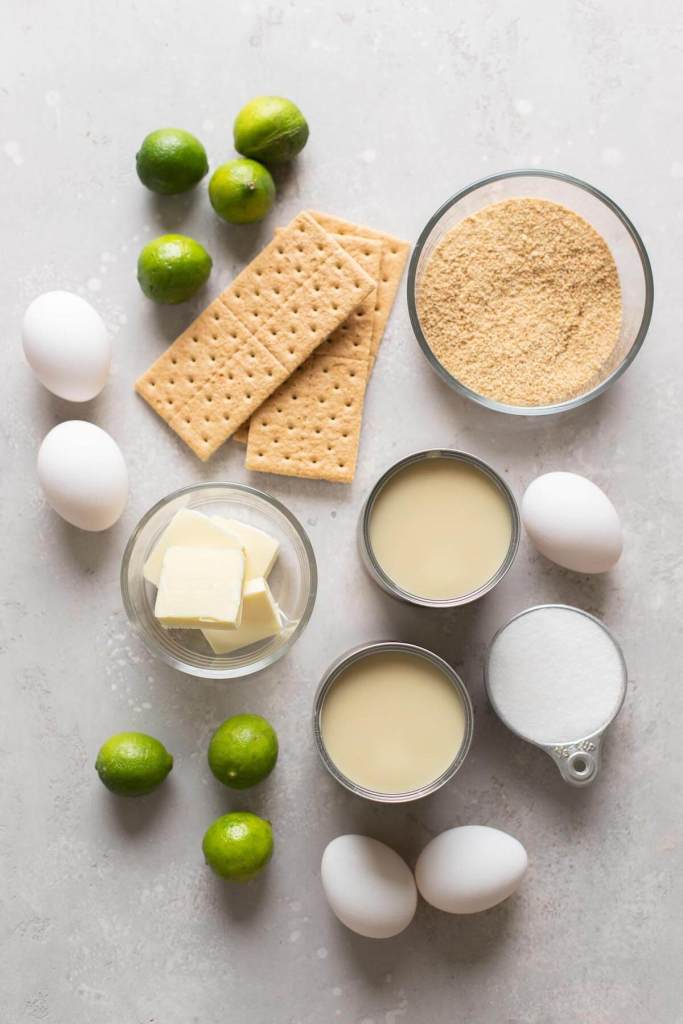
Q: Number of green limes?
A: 7